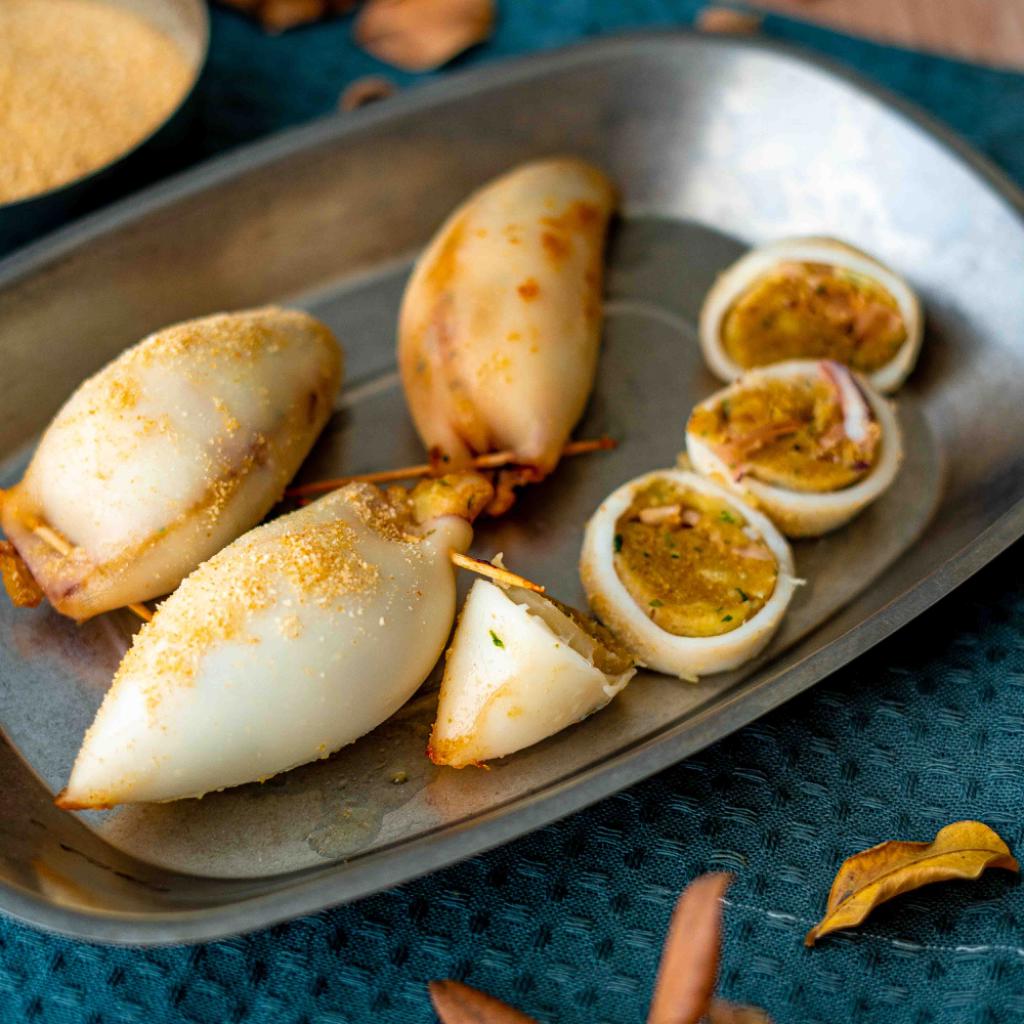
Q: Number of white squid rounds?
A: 3